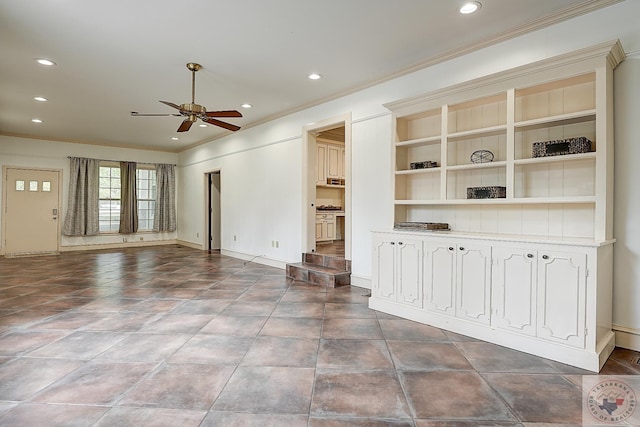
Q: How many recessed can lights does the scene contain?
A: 8